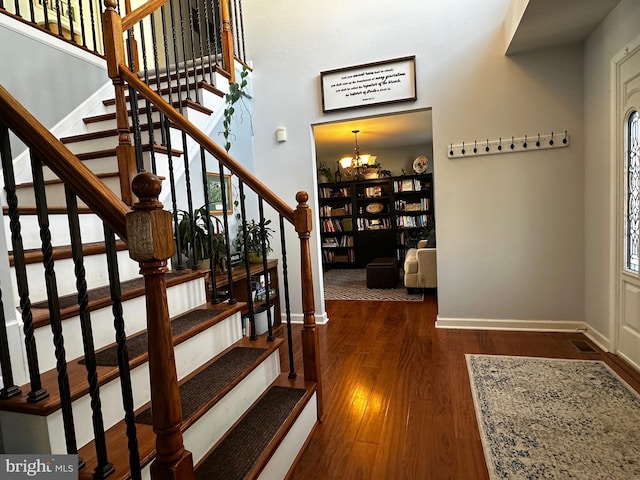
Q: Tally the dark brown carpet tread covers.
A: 4